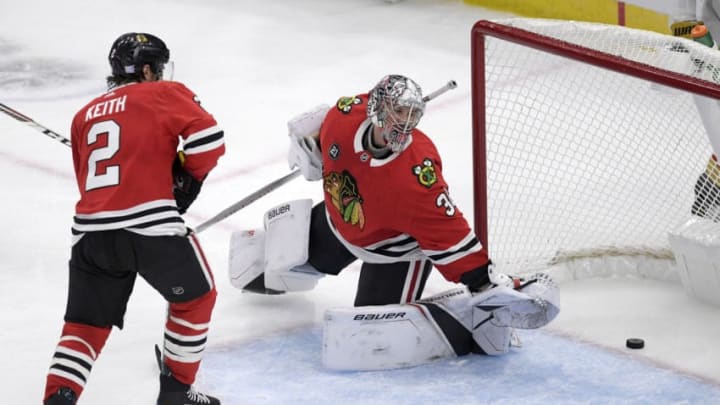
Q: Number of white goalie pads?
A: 2